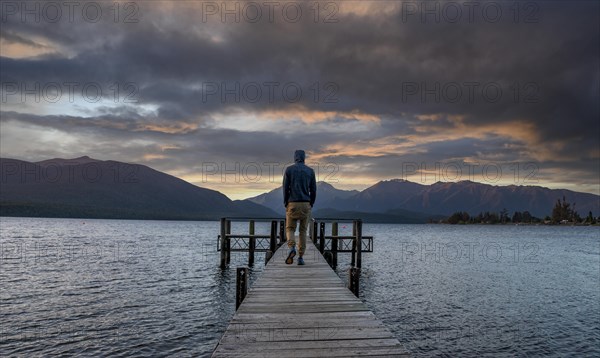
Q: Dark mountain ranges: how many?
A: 2